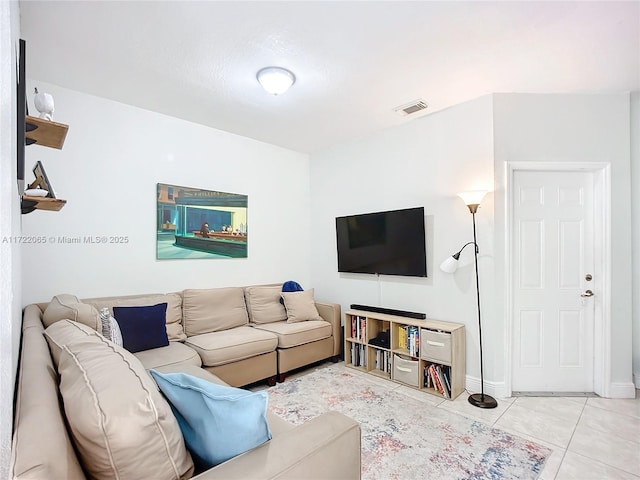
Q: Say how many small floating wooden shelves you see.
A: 2